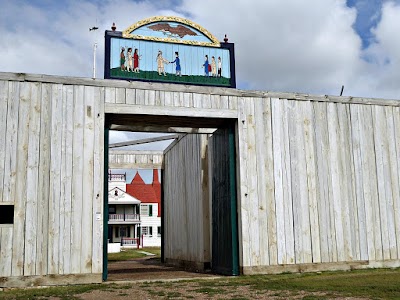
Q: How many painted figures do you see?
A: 8